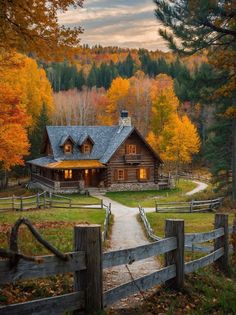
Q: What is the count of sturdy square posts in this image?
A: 3